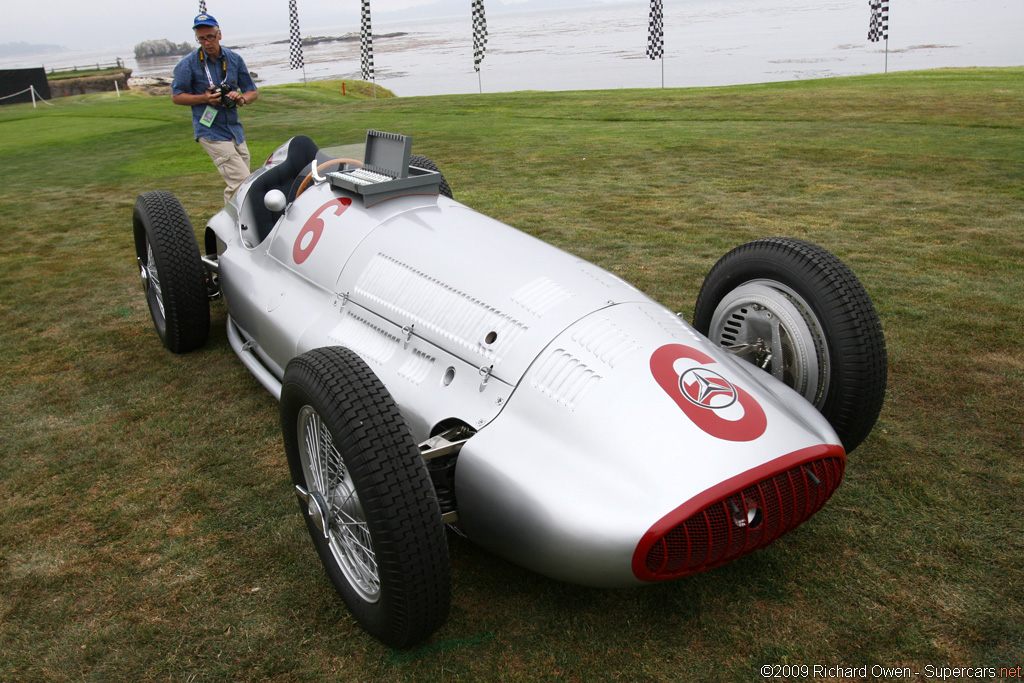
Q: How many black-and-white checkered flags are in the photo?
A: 6